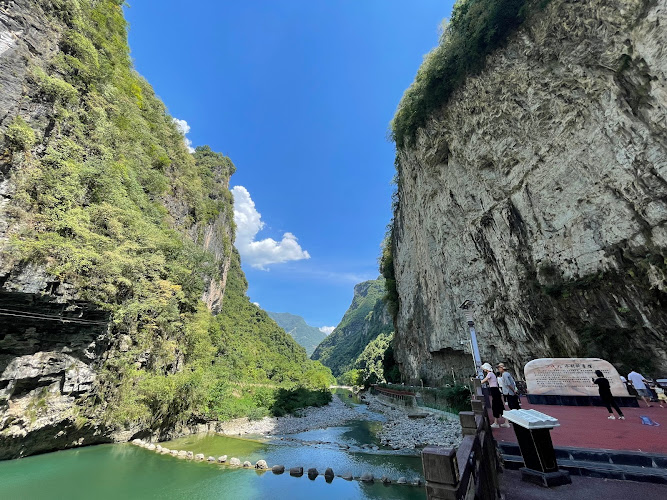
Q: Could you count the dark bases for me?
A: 2